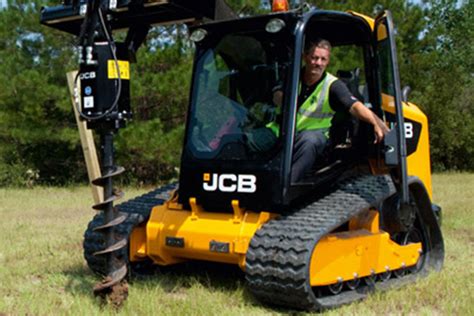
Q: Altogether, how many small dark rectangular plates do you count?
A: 2